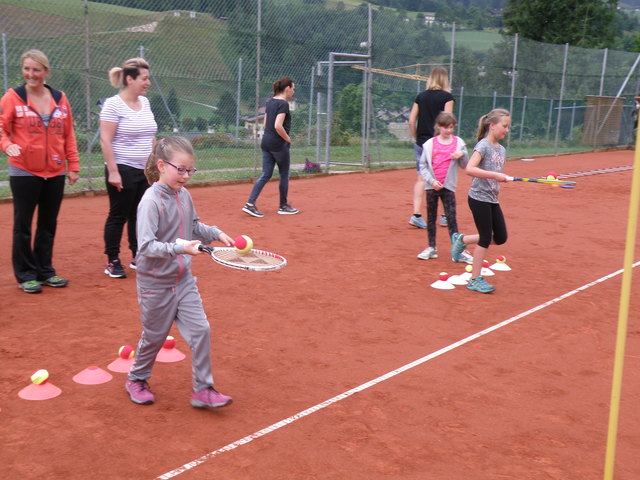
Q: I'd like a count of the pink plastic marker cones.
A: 4